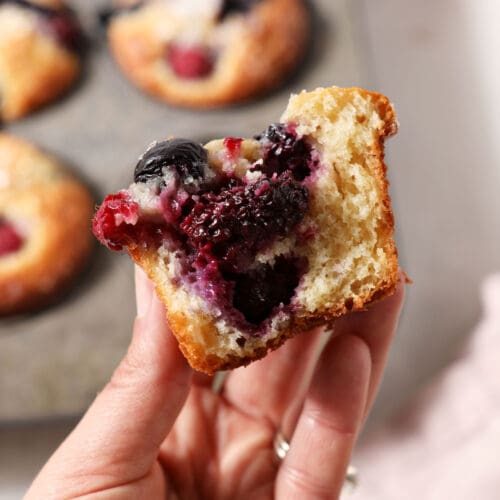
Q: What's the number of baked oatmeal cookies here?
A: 0